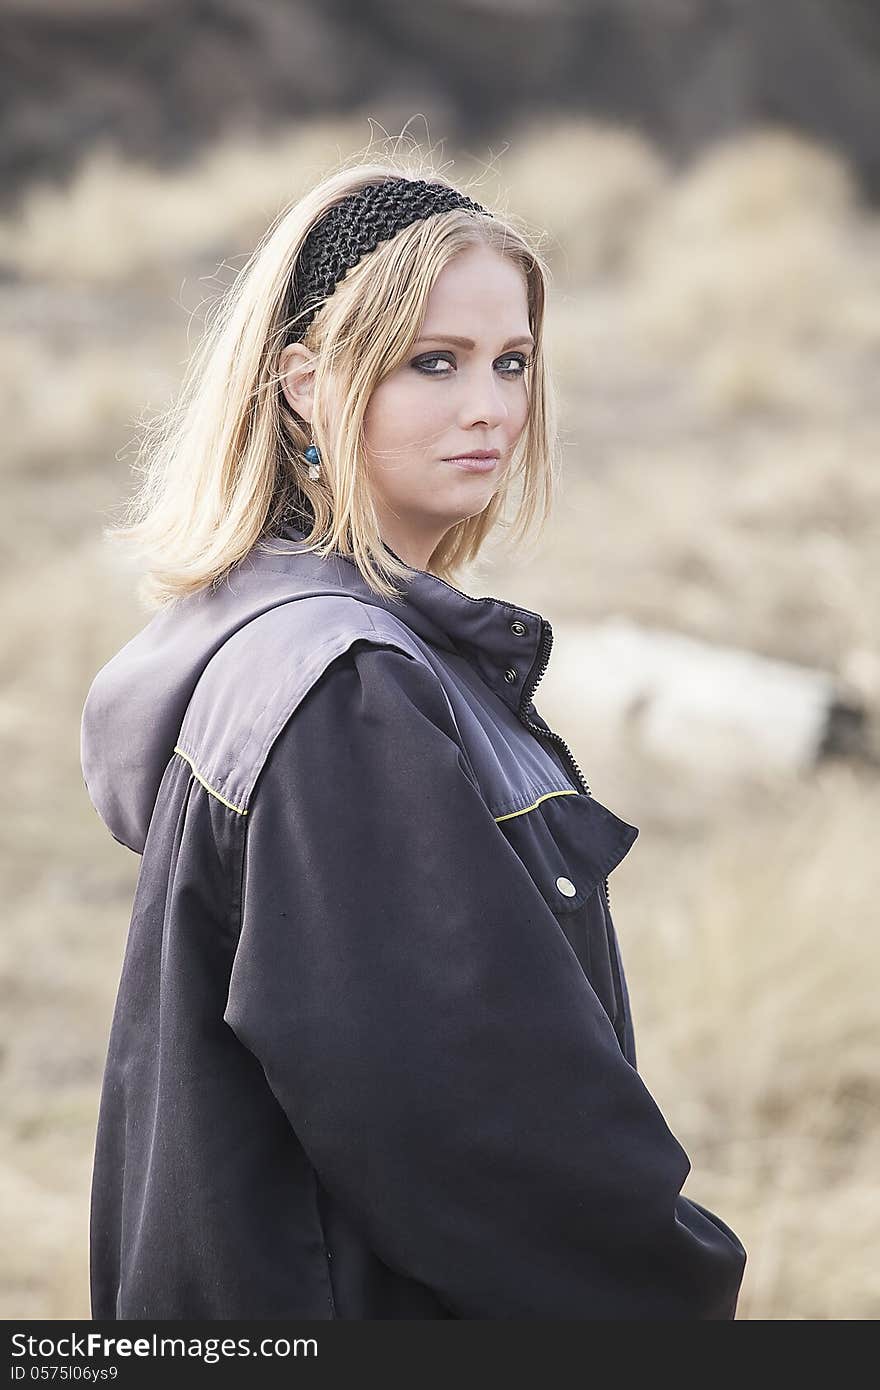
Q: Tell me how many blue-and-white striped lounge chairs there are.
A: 0